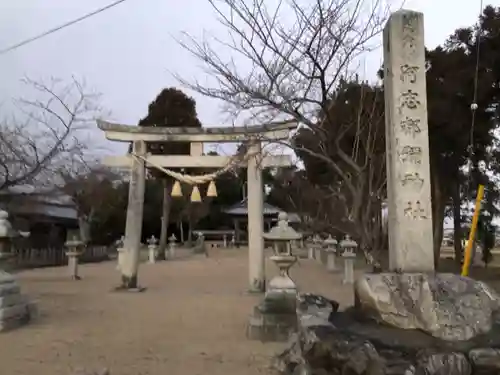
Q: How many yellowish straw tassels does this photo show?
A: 3